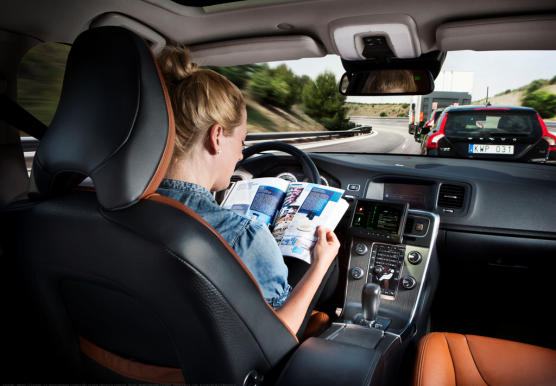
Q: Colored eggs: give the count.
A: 0